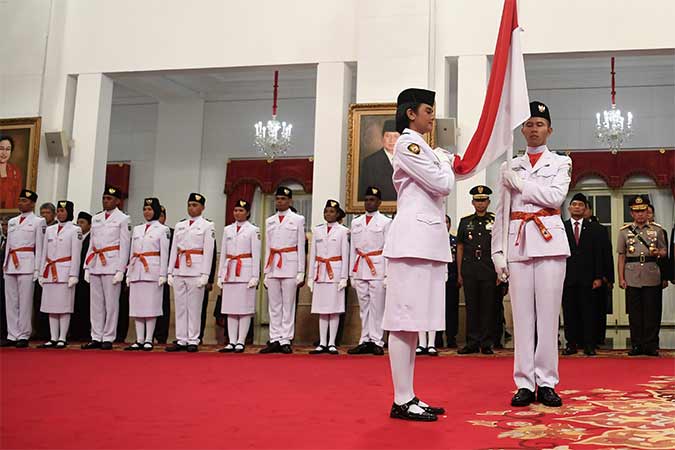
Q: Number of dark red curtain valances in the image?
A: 3